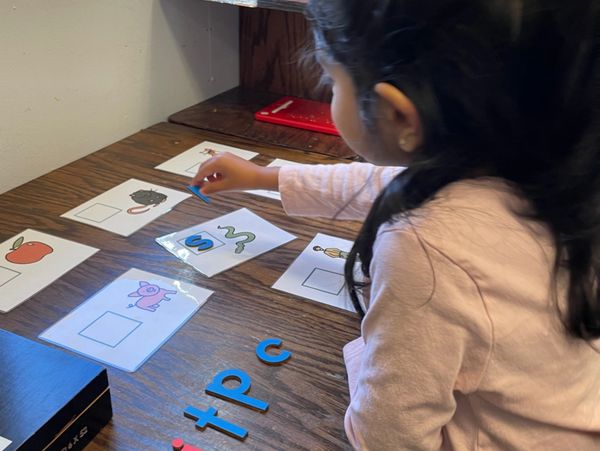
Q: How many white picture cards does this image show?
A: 7